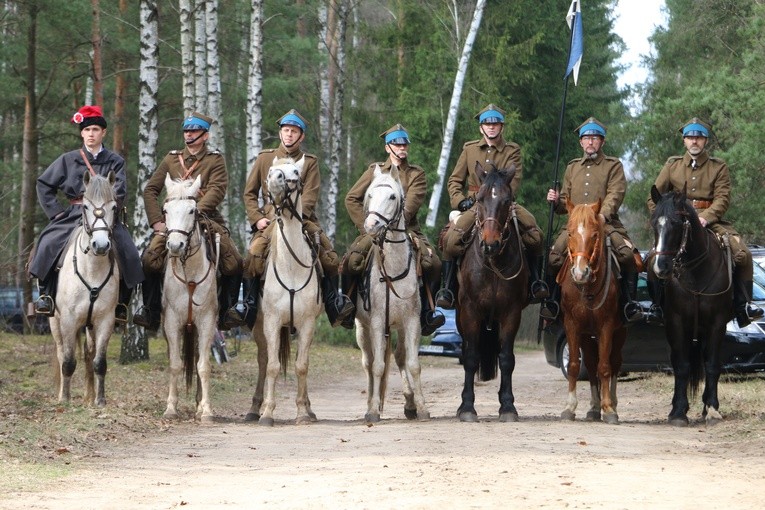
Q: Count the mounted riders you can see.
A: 7